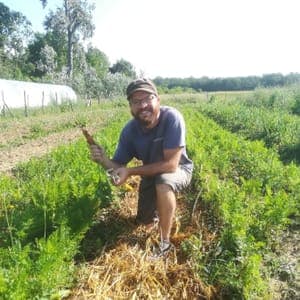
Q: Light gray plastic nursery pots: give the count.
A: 0